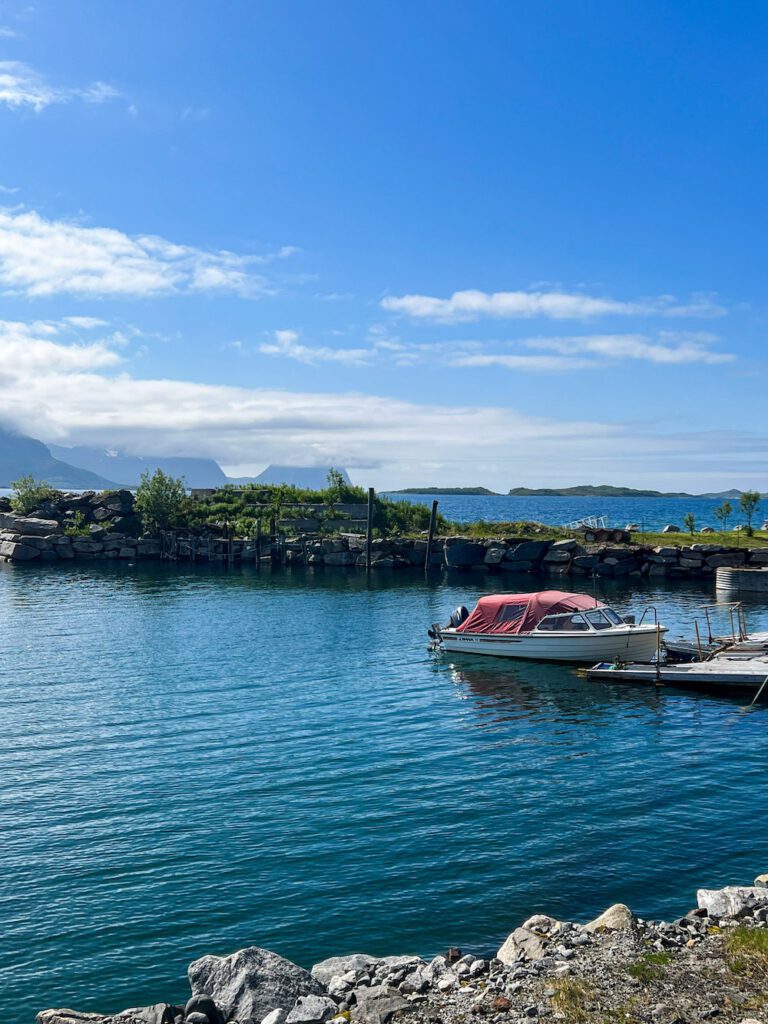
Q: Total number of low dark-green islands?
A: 2